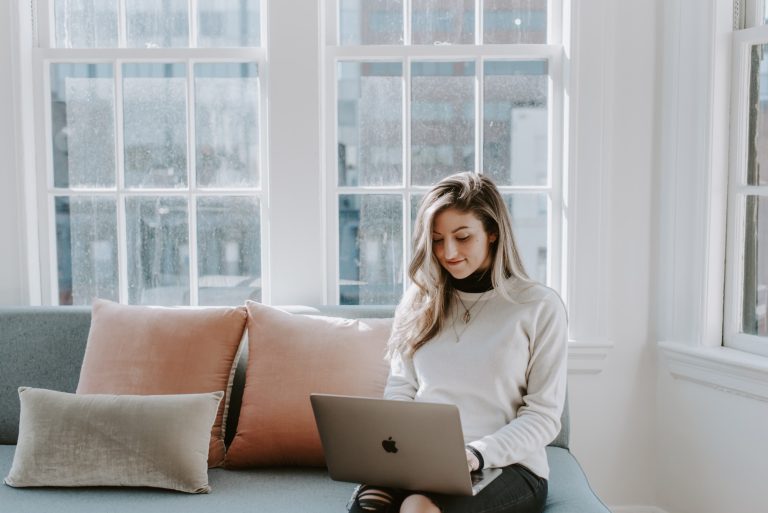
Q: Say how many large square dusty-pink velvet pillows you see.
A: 2